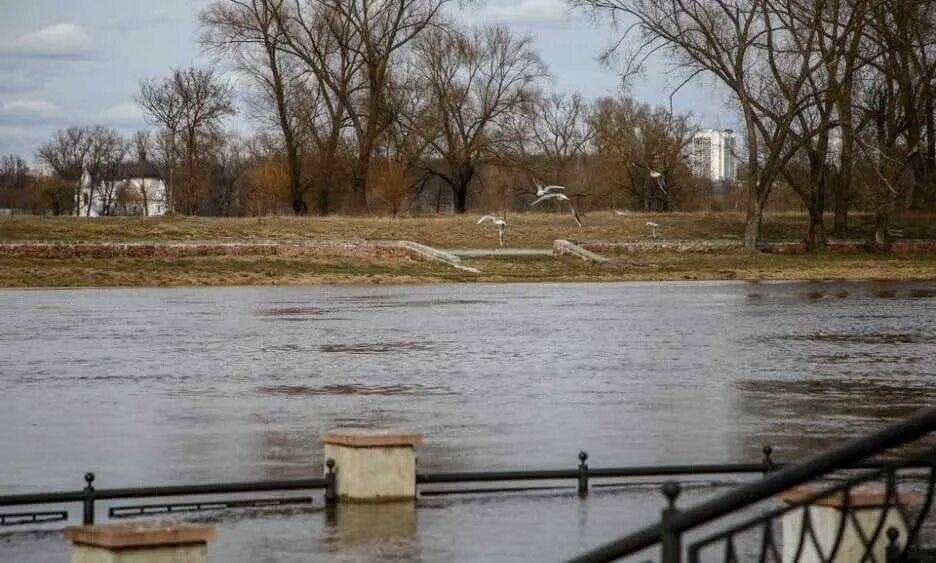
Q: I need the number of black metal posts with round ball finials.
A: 6